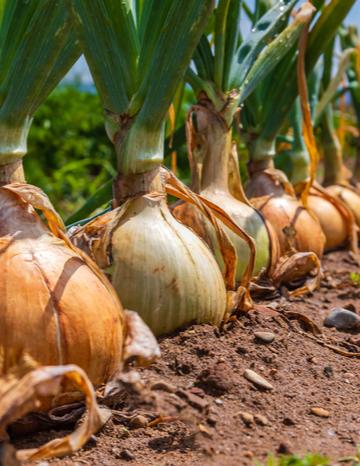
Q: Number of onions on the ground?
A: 6